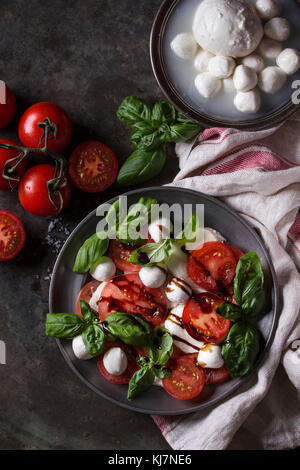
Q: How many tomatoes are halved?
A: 2